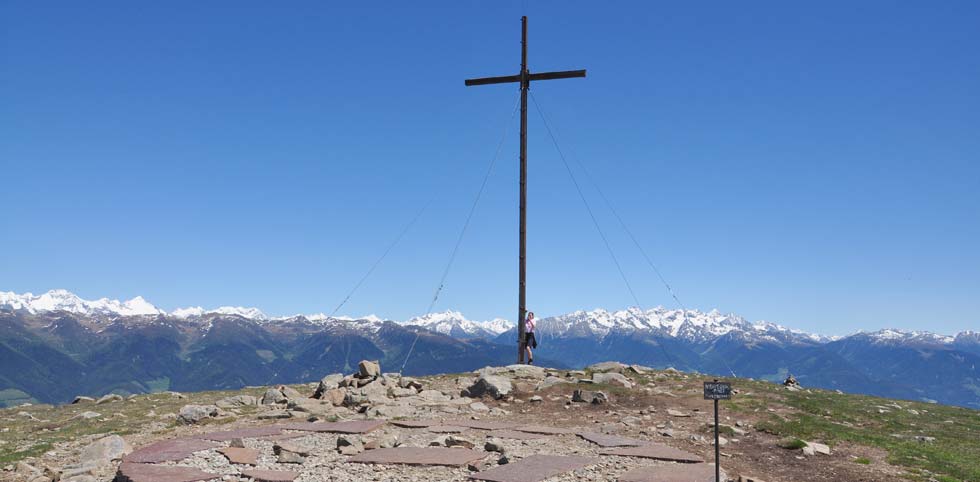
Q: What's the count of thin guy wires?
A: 4